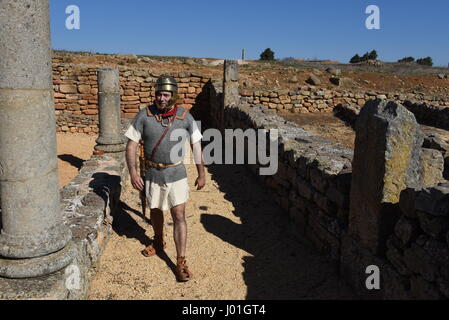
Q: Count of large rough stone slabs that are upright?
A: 1